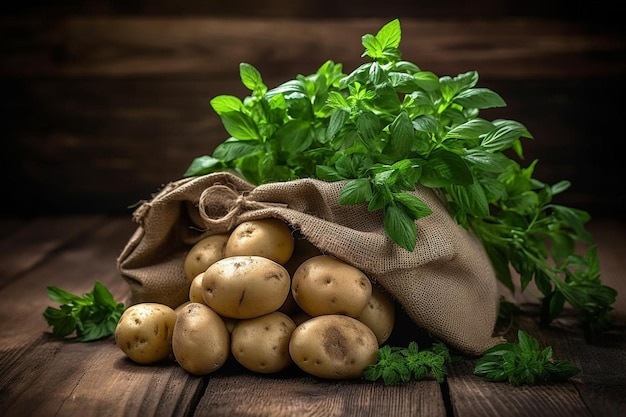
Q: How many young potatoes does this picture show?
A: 10